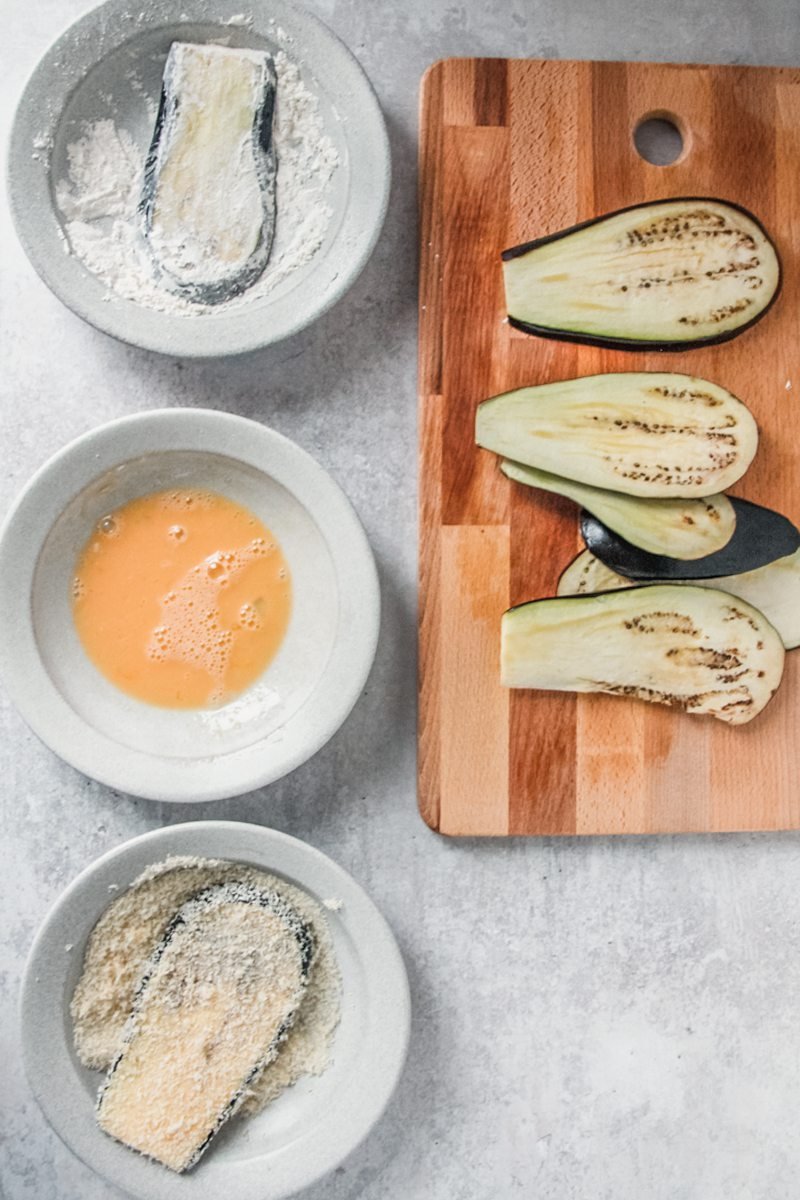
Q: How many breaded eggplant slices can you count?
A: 1